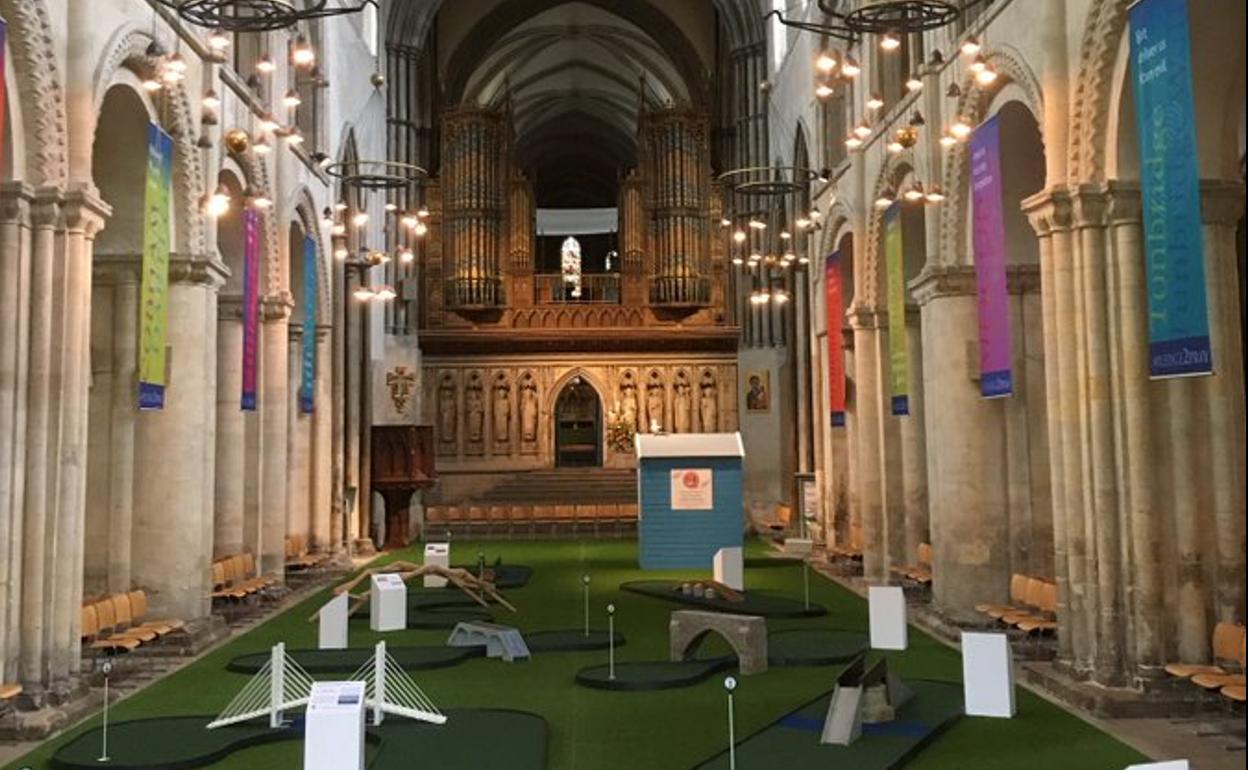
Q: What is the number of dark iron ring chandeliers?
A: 4